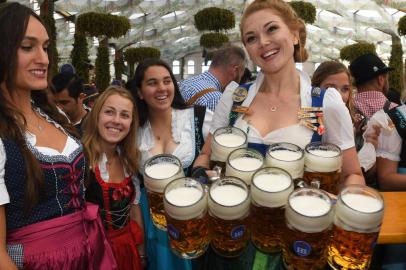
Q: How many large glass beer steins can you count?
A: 10